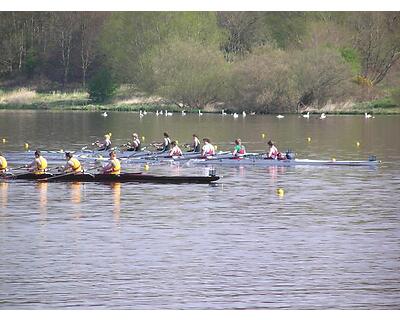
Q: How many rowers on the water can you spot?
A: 12